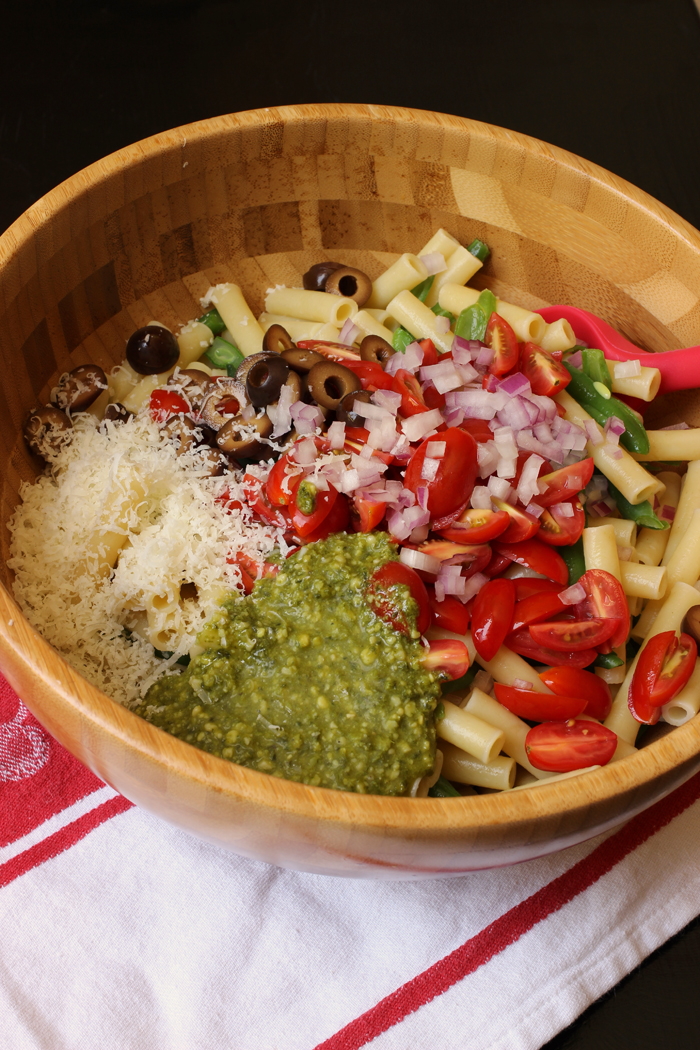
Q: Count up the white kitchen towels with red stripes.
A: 1